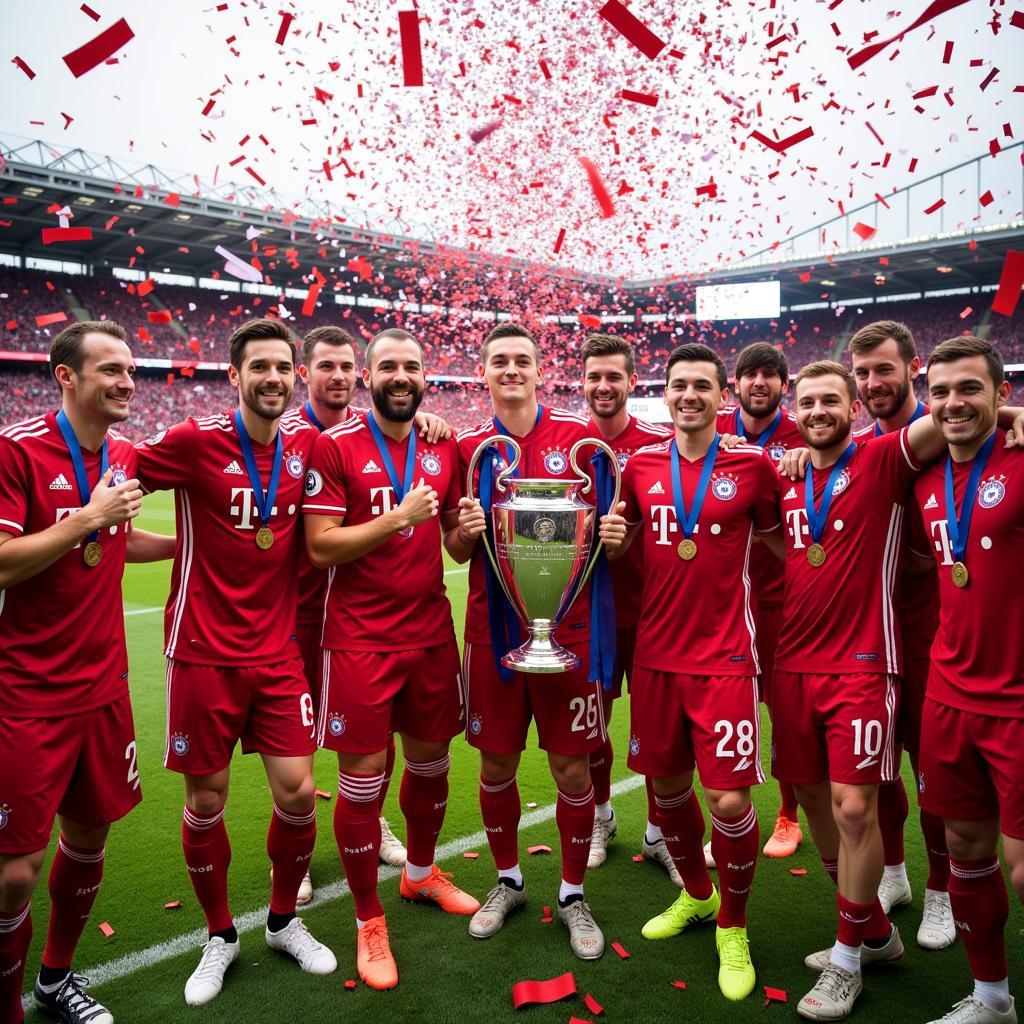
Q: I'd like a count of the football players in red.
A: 11